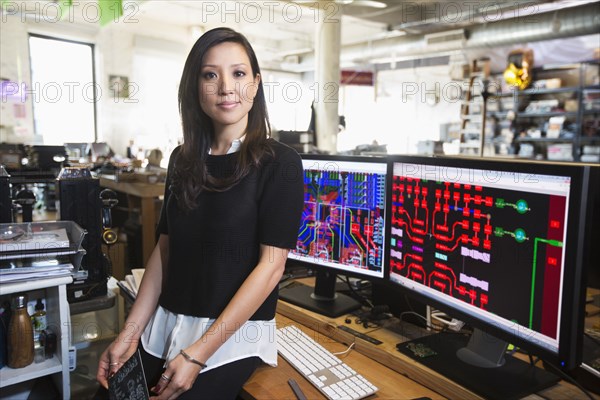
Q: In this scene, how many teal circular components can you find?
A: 2